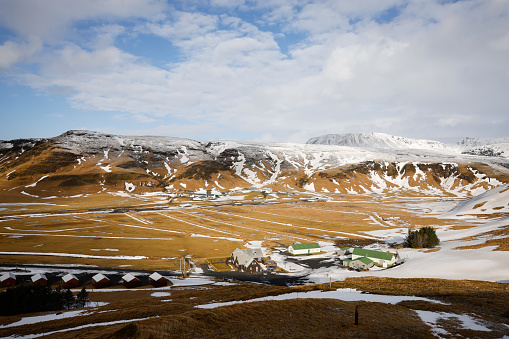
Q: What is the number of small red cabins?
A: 6